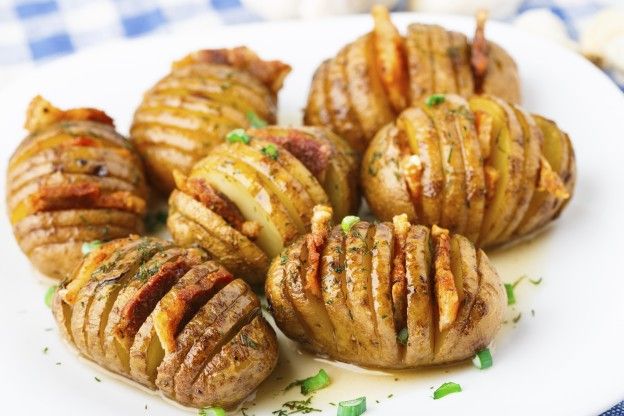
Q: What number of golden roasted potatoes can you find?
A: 7